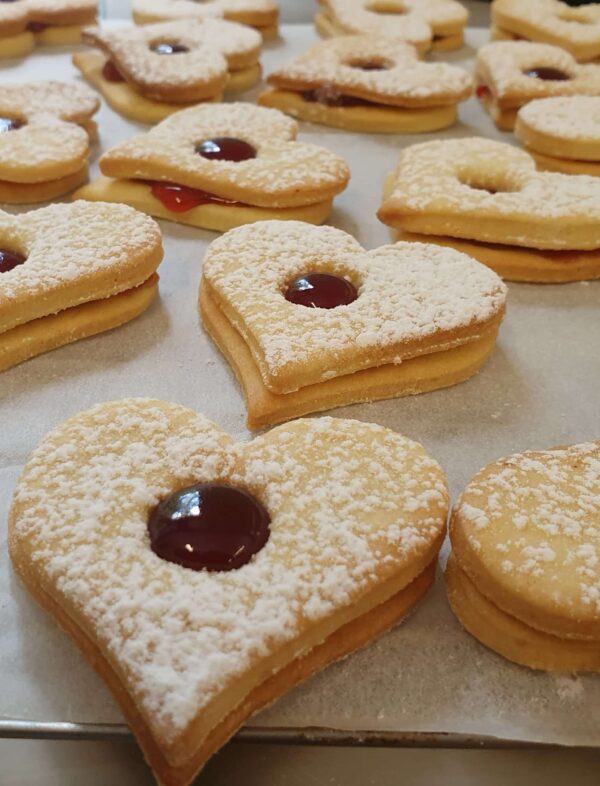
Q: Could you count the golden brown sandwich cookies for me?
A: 15